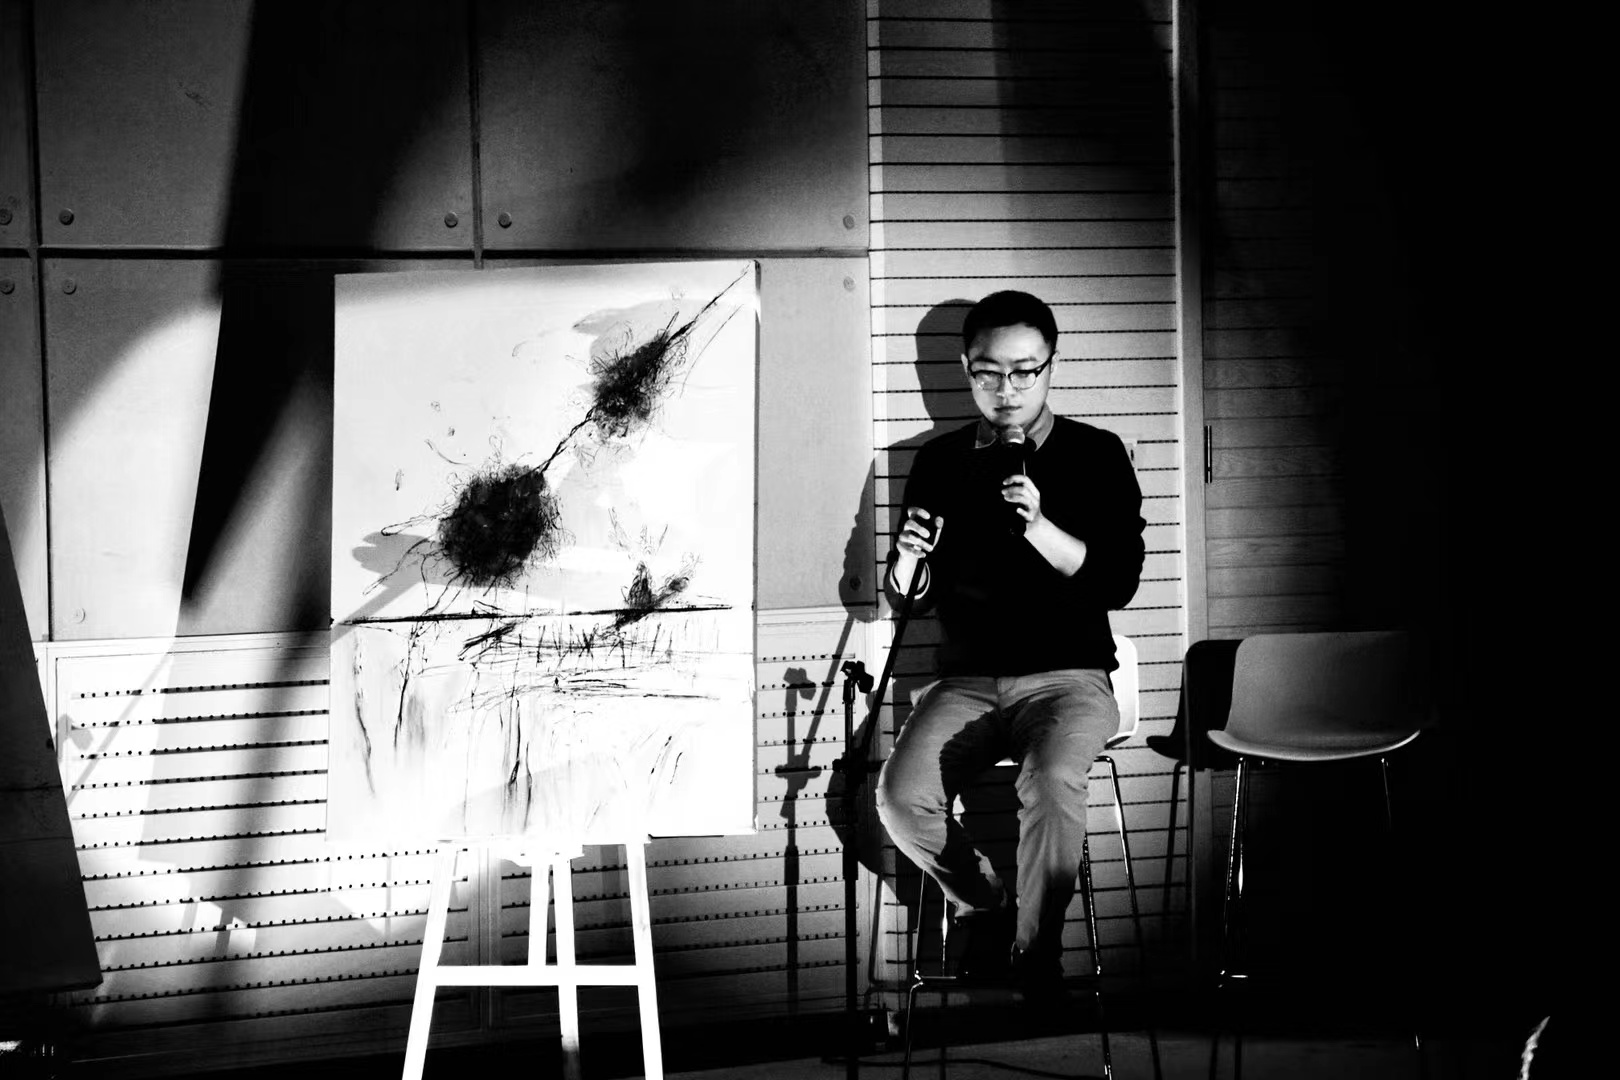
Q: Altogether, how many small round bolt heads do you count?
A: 10